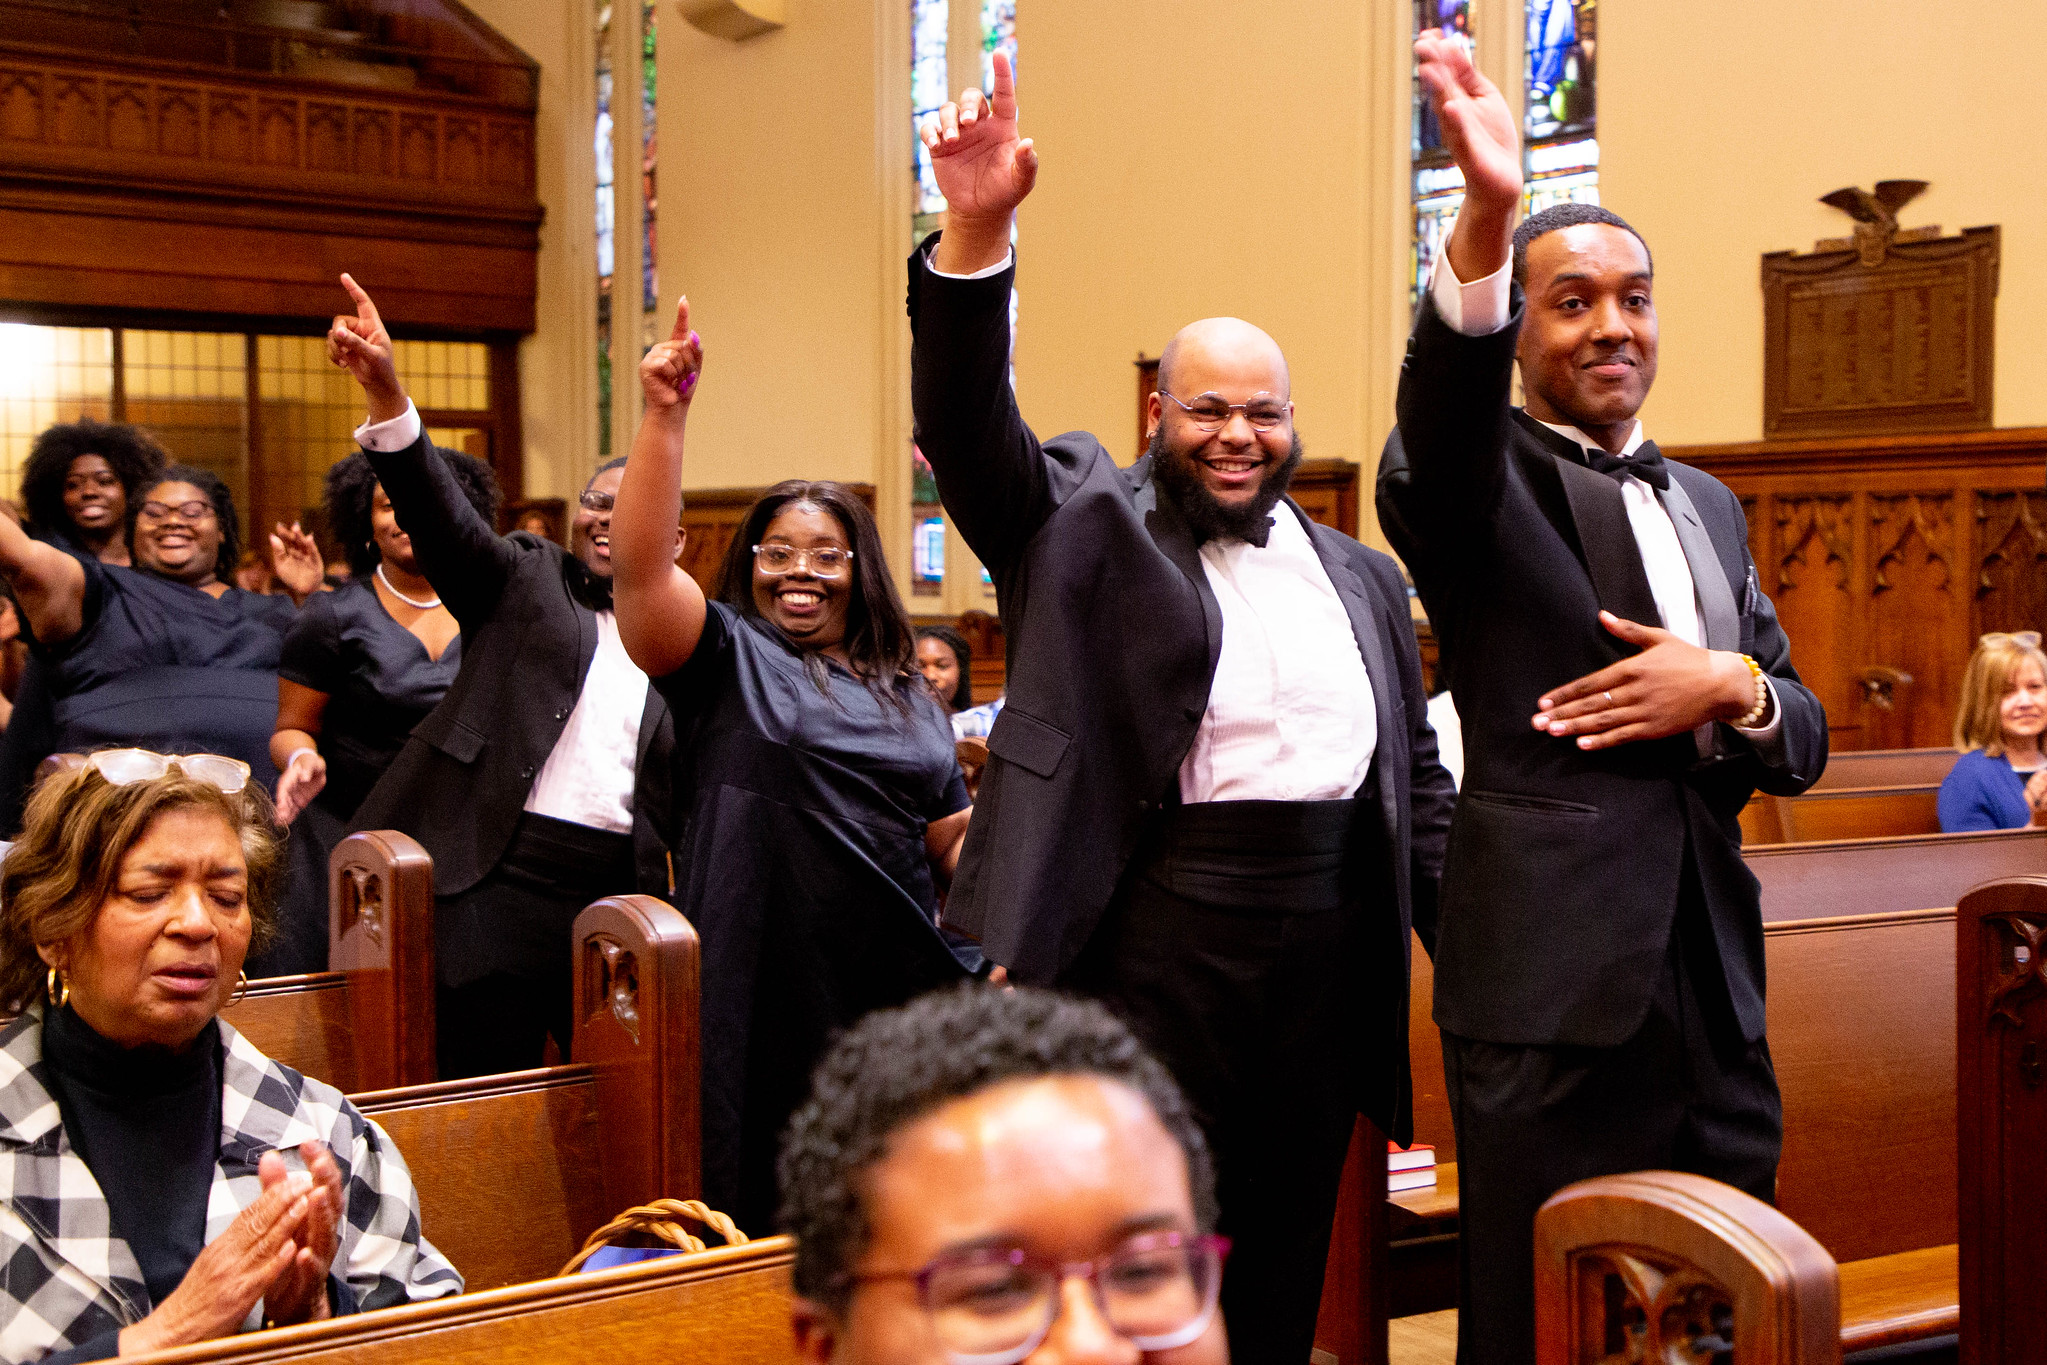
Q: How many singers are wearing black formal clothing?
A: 7